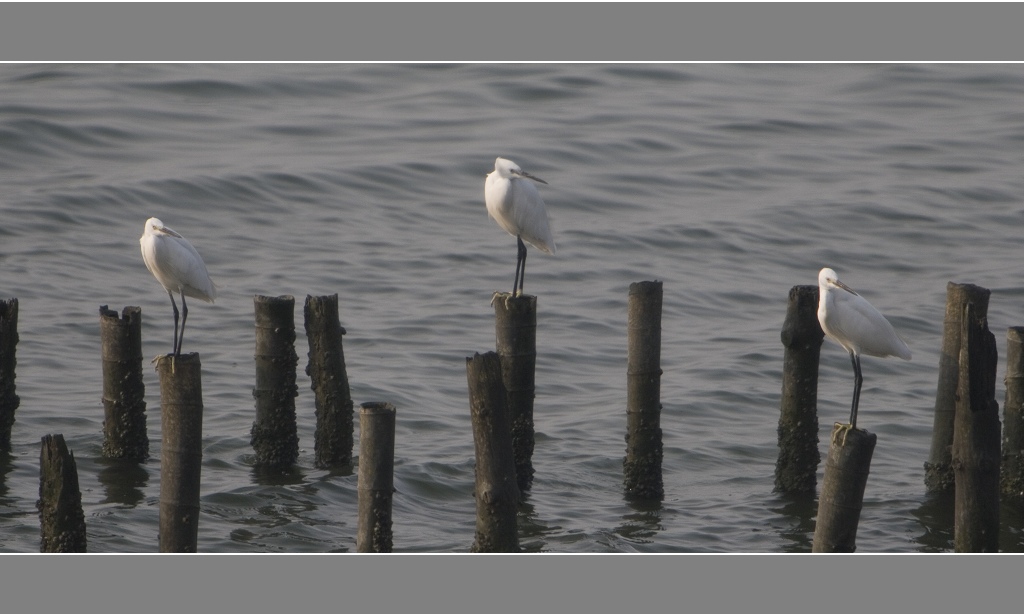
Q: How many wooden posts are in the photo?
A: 15